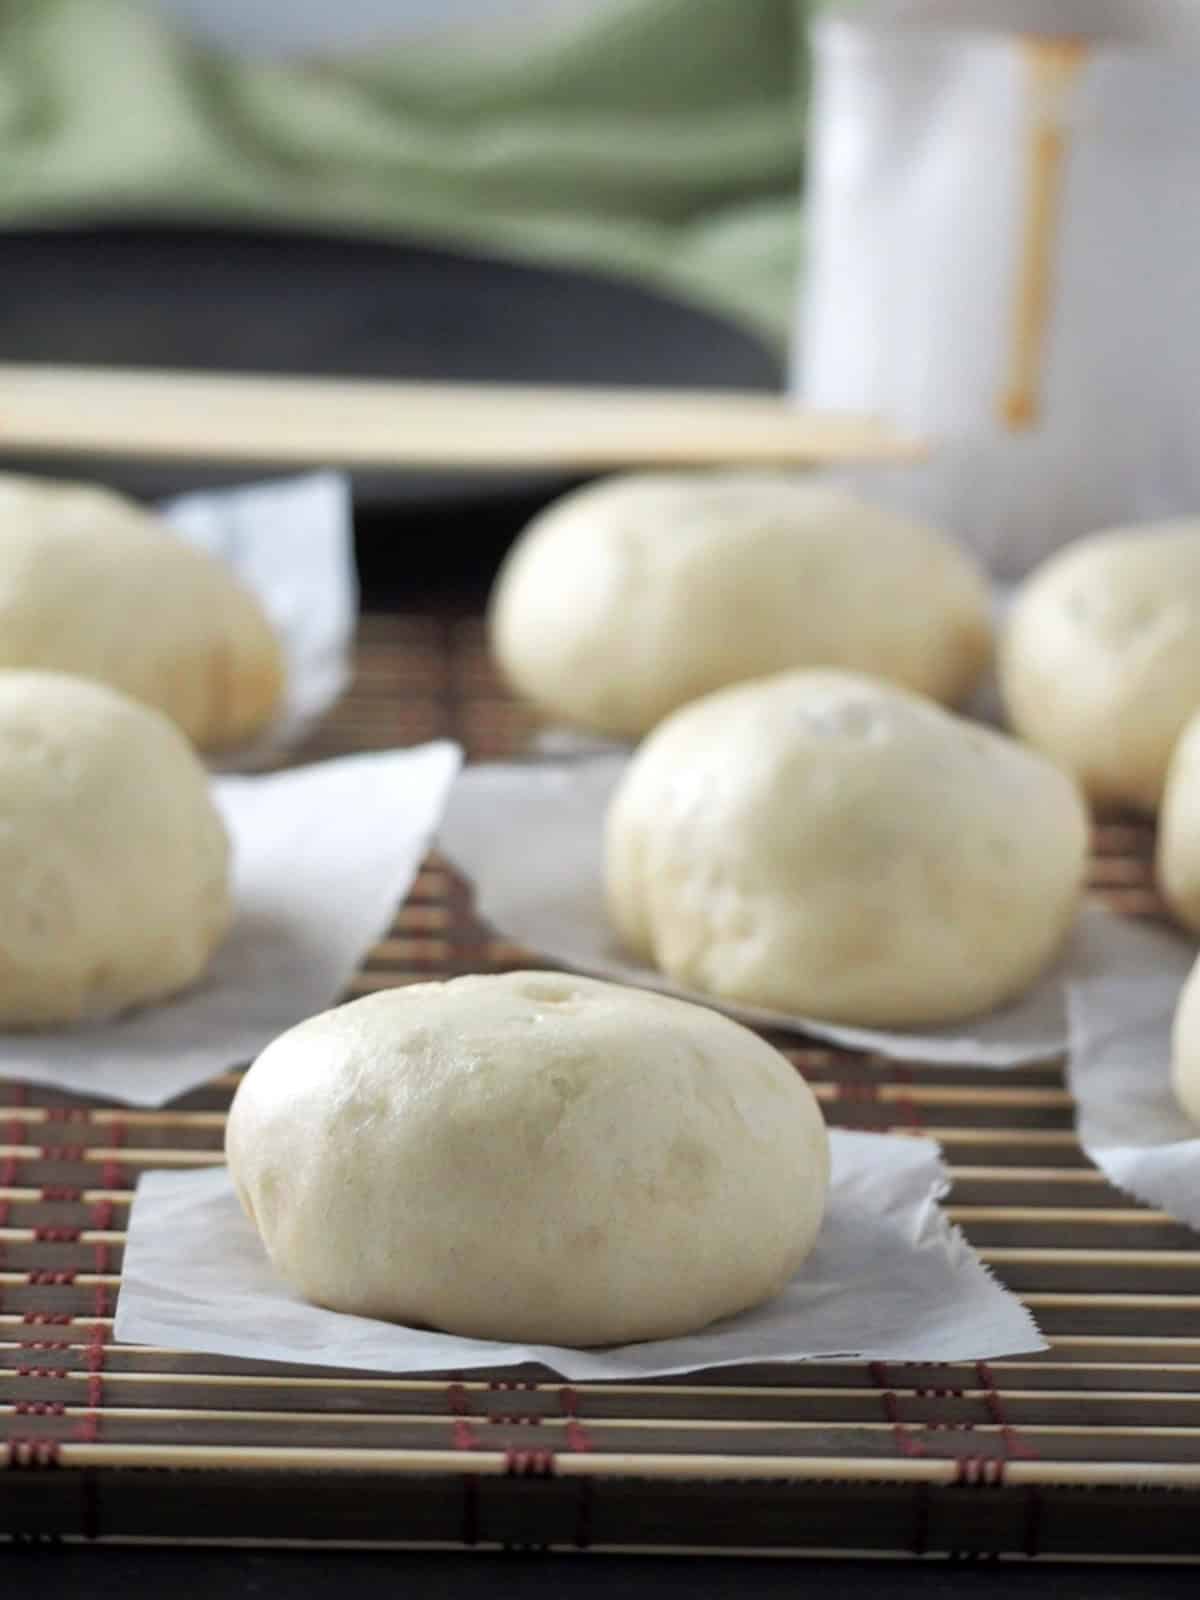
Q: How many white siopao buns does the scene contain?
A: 8